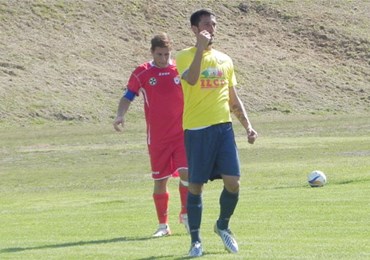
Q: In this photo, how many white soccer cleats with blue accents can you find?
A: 2